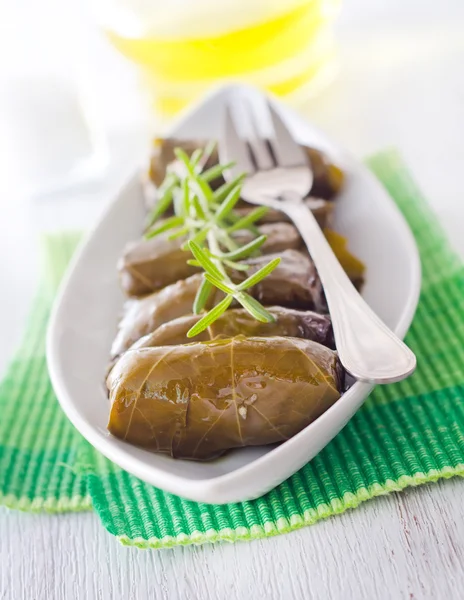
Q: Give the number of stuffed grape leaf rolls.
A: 6